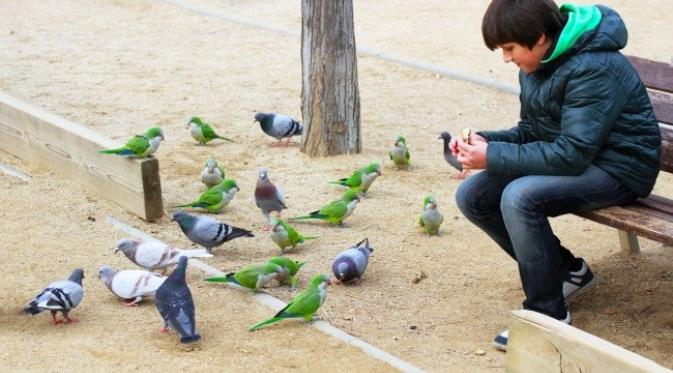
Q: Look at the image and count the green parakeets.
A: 12